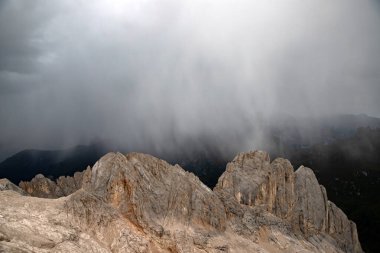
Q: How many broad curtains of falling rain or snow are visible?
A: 1